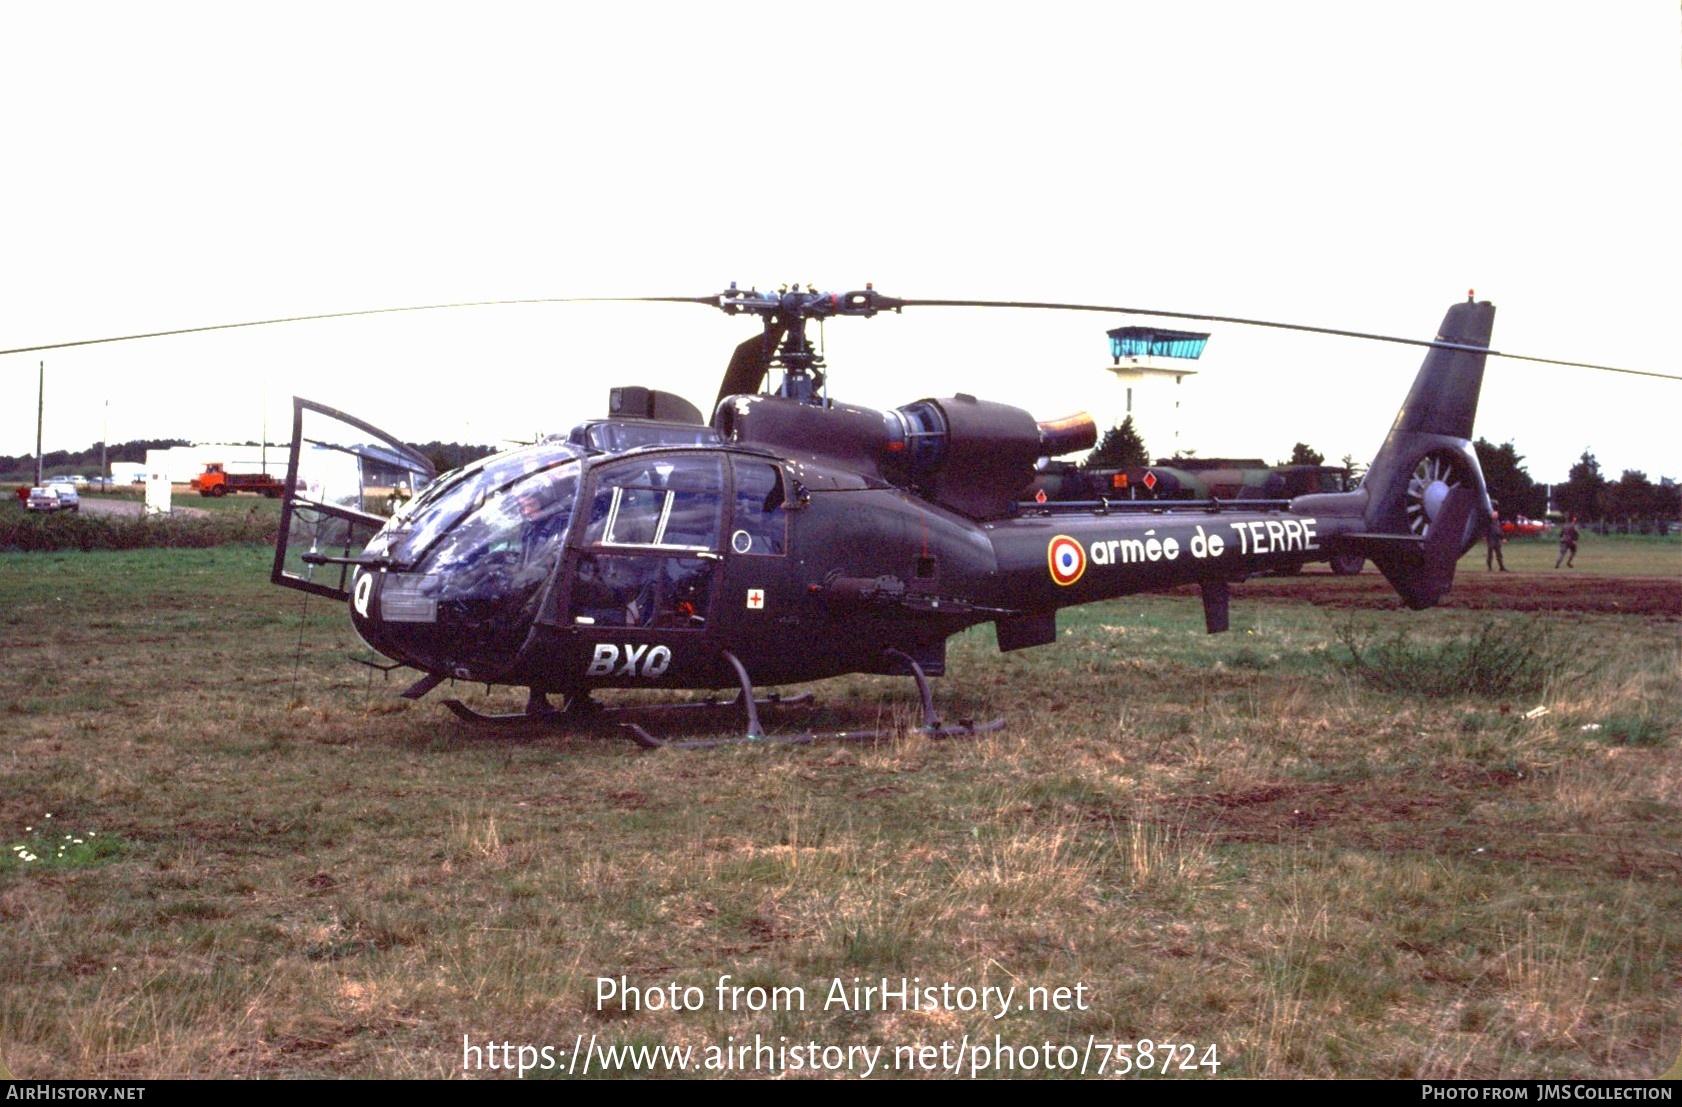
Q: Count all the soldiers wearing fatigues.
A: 2